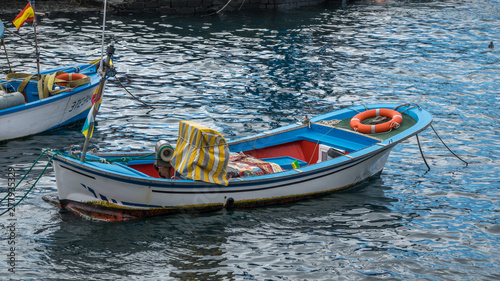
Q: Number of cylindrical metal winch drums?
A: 1